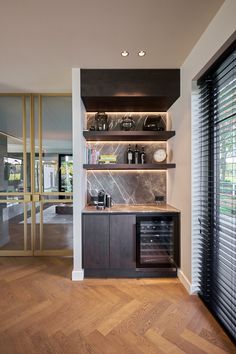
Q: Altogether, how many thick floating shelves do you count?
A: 2